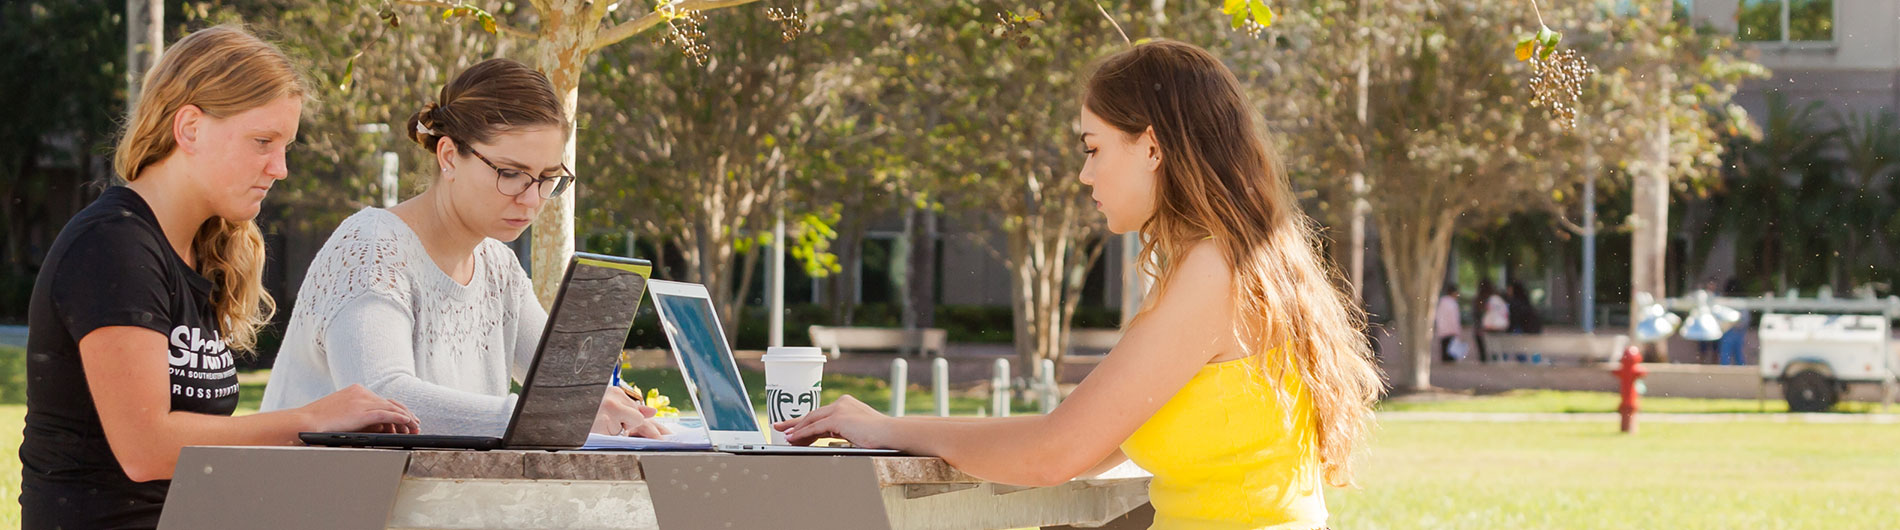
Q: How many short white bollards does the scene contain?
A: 4